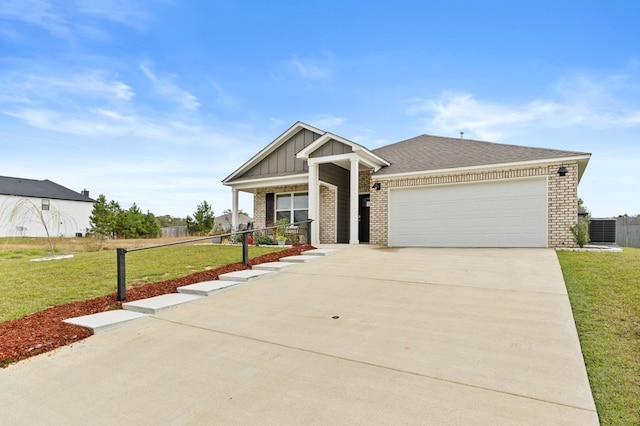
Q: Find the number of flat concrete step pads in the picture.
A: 7